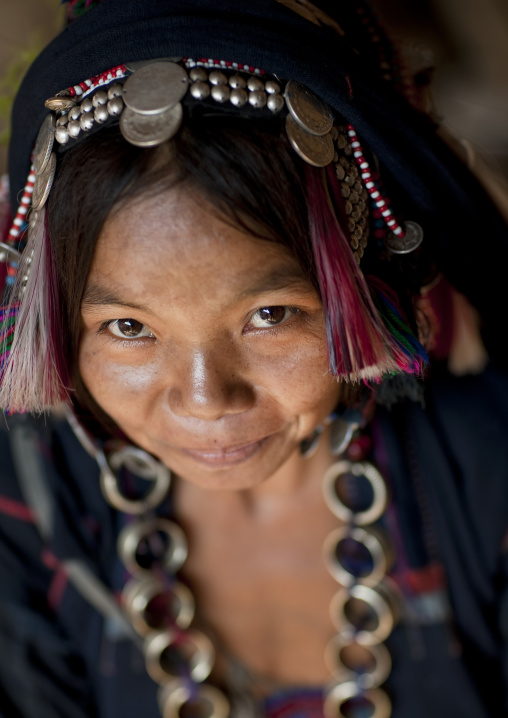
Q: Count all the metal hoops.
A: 10